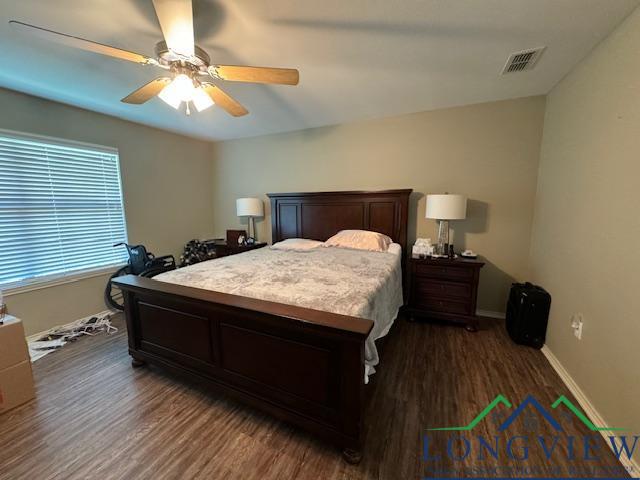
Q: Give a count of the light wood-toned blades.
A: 5